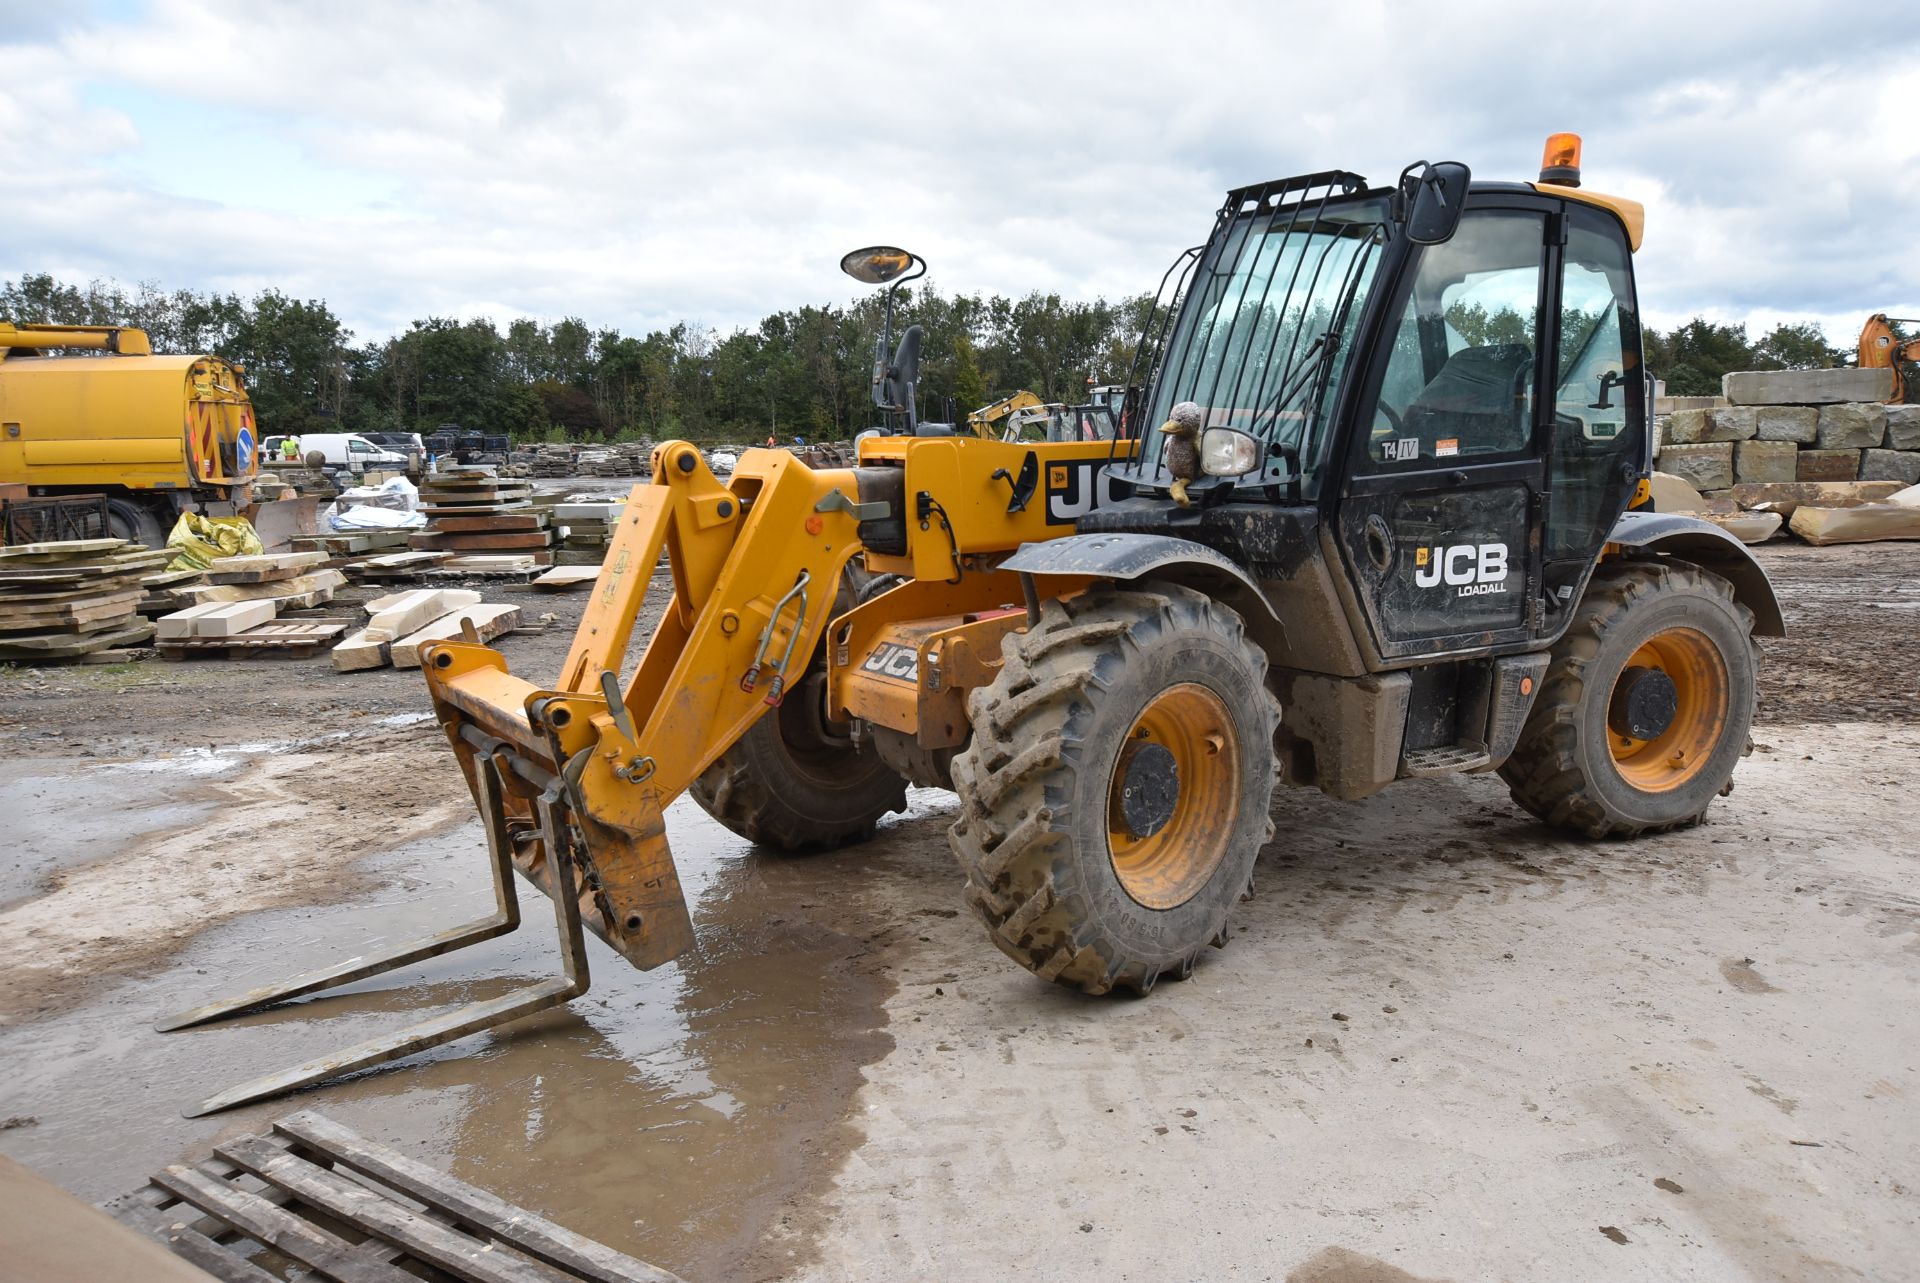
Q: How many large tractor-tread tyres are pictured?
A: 3